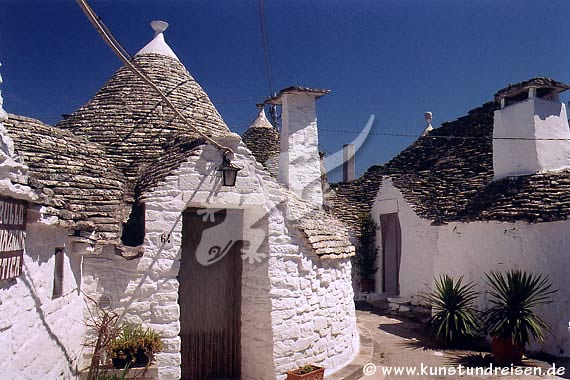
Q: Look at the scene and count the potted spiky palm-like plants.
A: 2